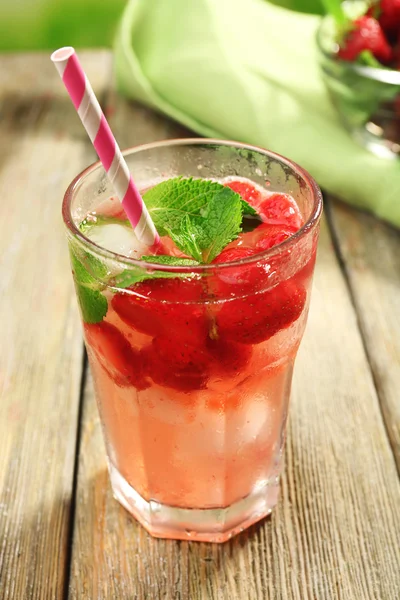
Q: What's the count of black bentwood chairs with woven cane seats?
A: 0